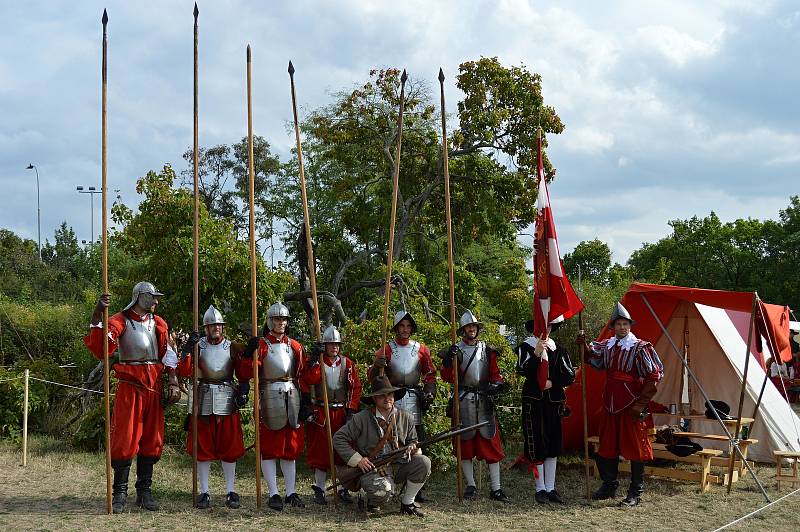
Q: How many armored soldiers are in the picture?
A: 6